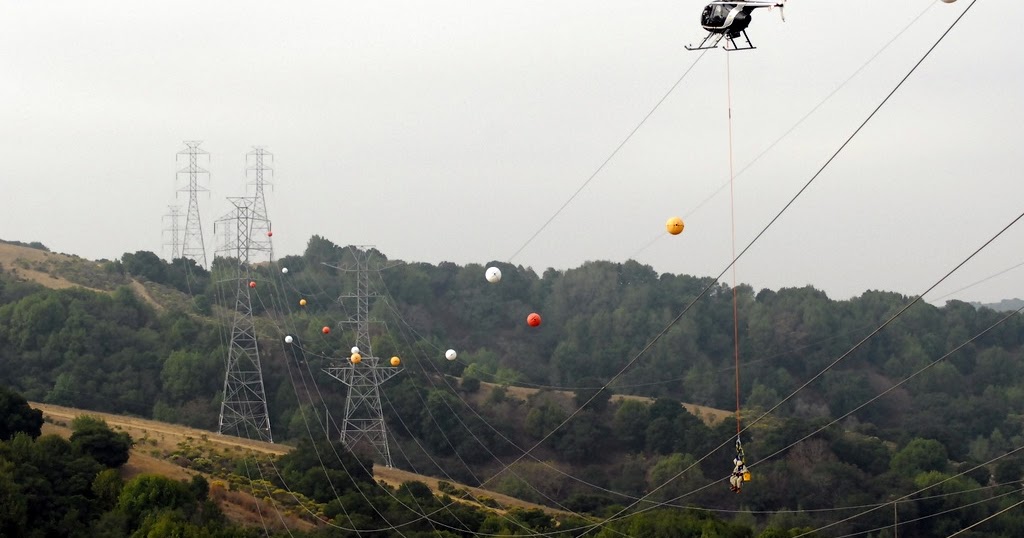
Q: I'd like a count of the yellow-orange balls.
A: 4